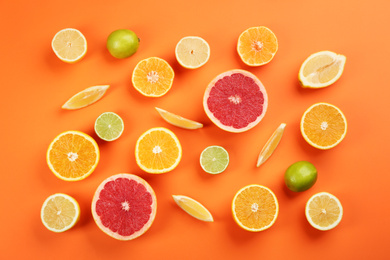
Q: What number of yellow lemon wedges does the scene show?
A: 4